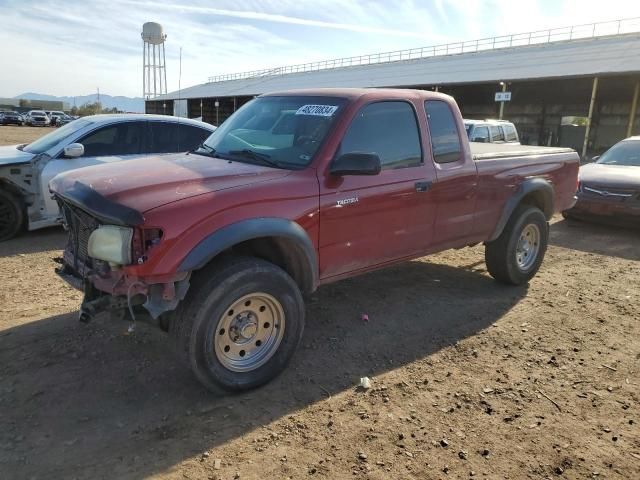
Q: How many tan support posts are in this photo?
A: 3